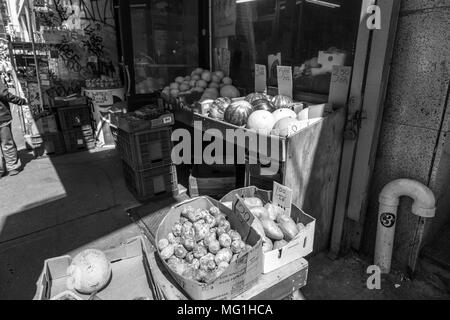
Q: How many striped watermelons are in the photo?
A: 5